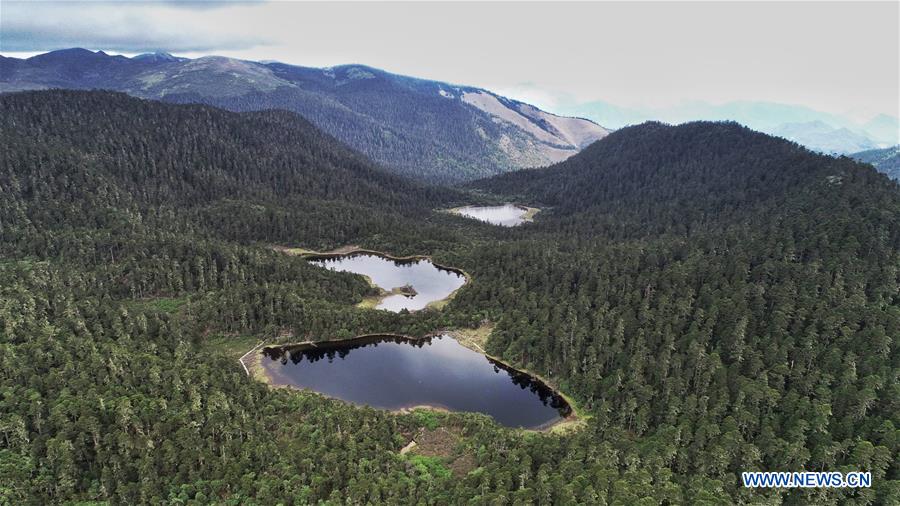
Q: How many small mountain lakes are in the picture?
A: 3